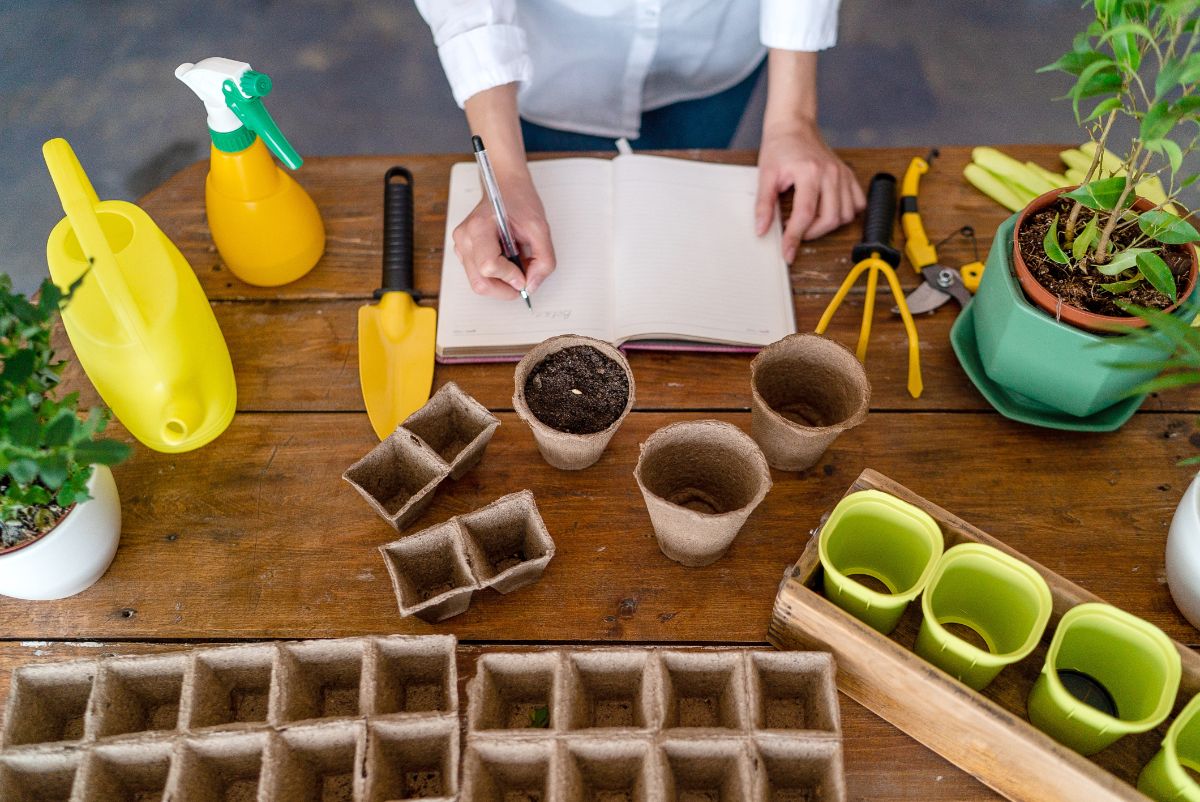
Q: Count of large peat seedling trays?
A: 2